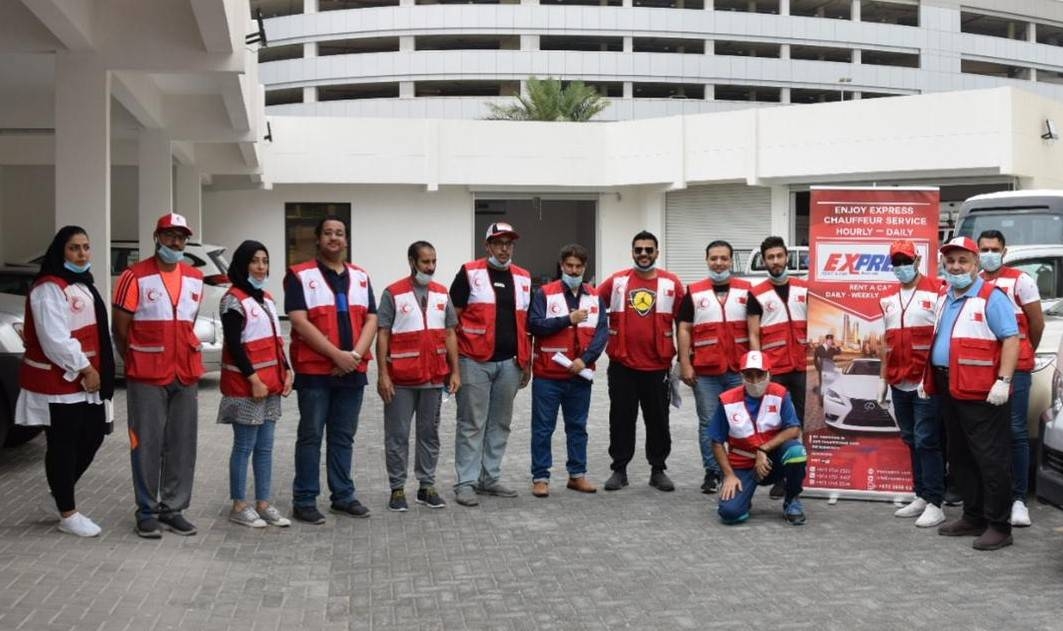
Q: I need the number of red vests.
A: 14